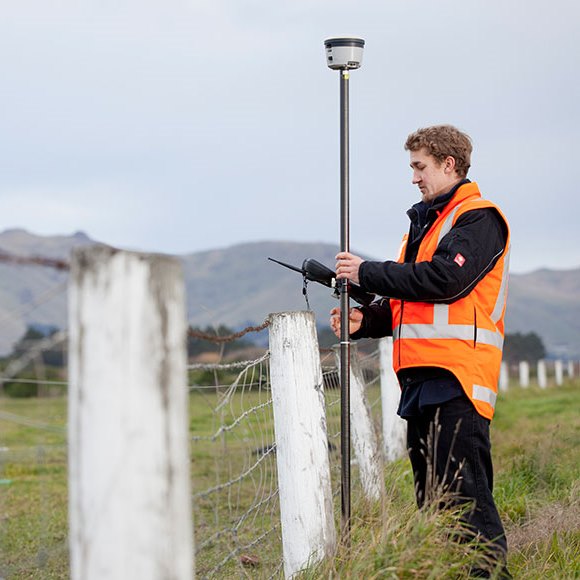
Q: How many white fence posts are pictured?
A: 9